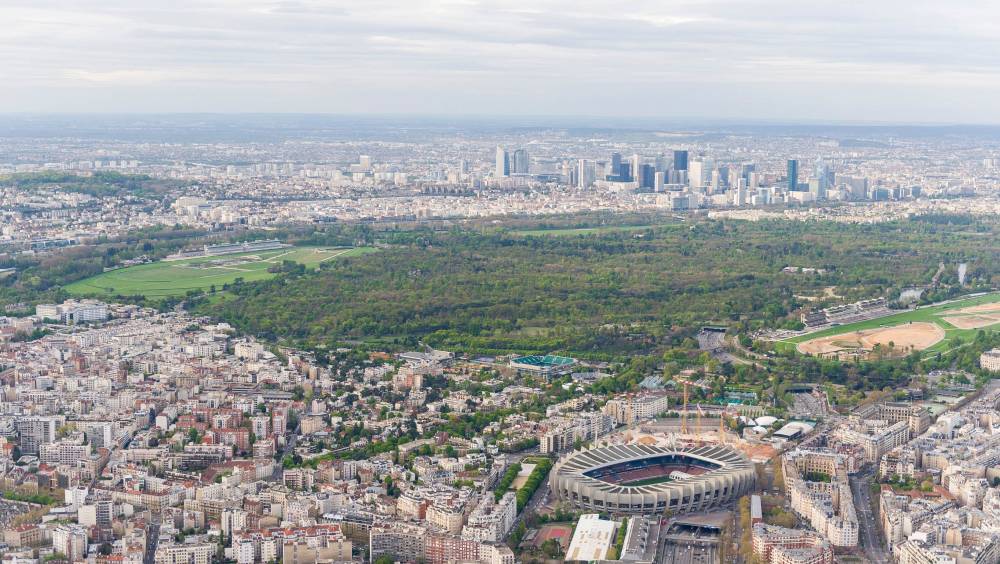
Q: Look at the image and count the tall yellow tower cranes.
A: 4